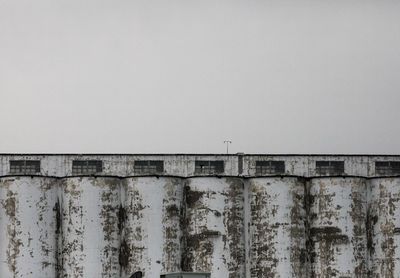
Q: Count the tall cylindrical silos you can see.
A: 7